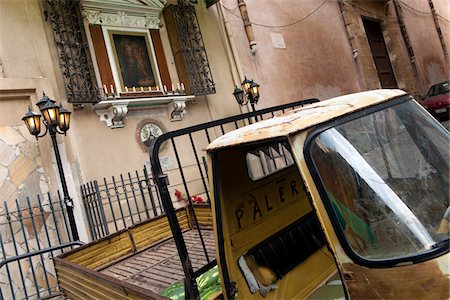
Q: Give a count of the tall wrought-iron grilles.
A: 2